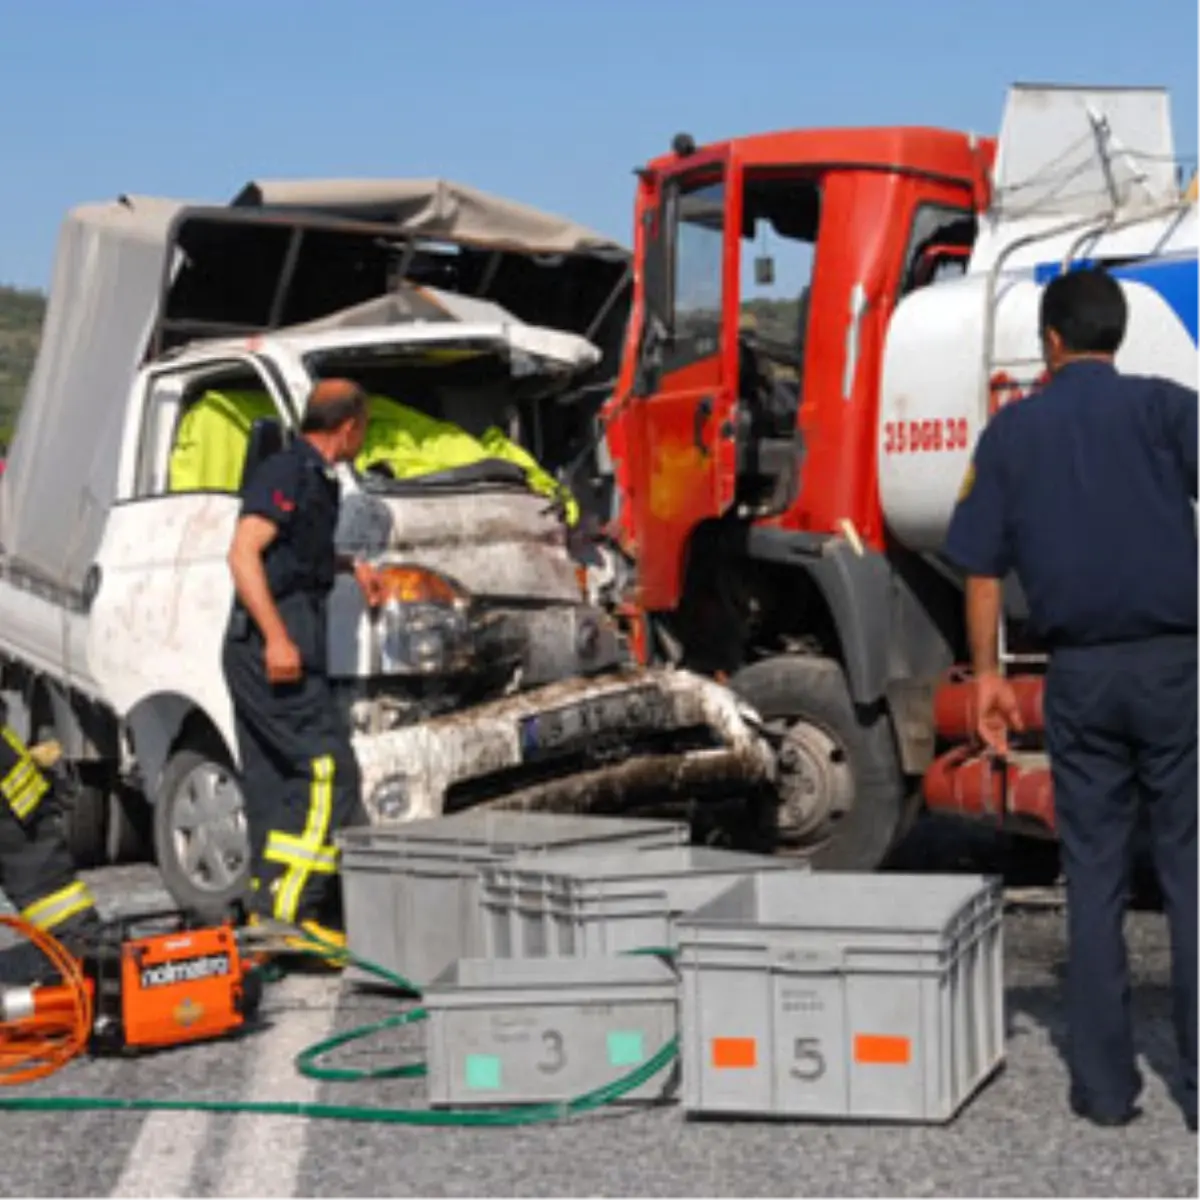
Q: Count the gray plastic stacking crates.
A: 4